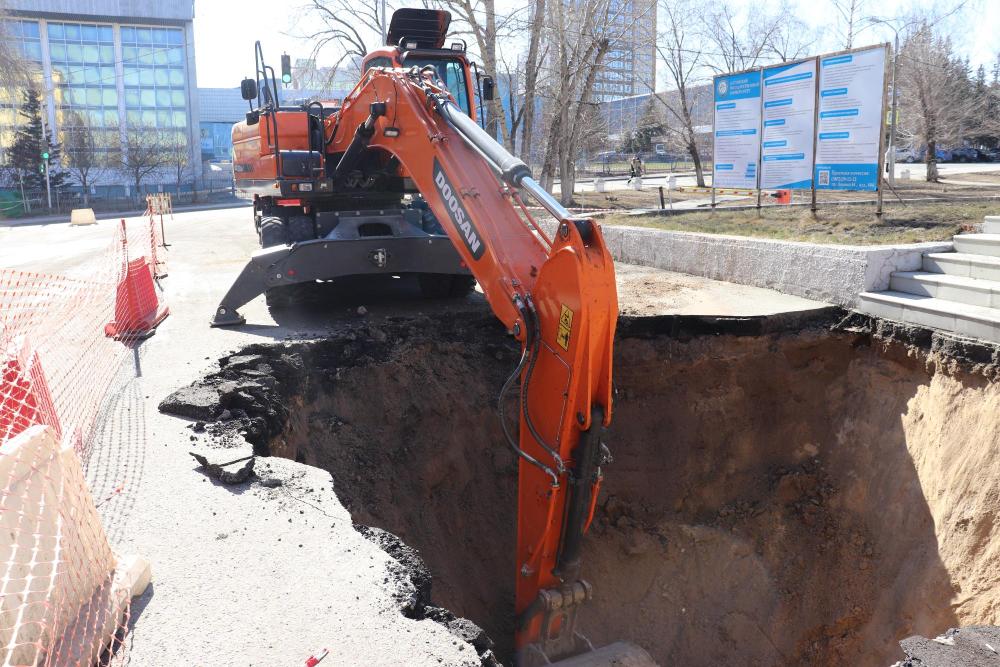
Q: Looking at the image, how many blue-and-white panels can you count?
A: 3